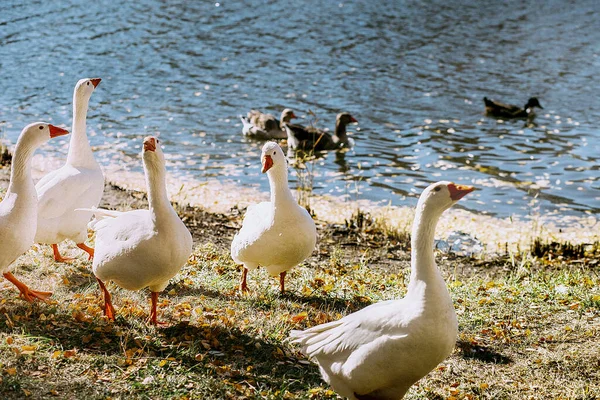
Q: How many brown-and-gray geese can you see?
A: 2